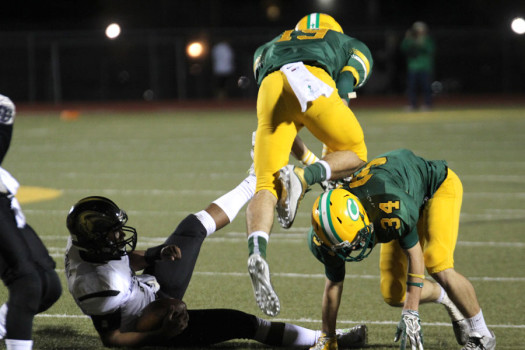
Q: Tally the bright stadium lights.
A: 3